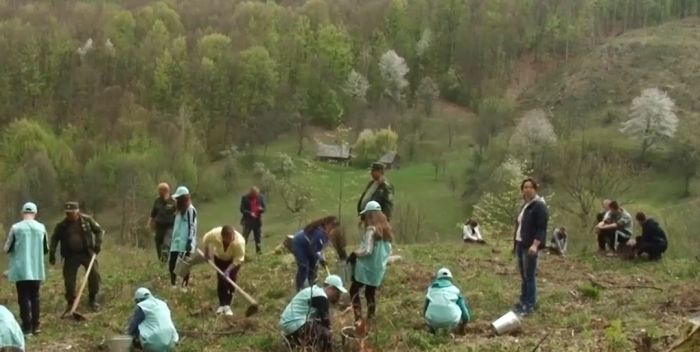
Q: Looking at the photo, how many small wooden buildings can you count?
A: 2